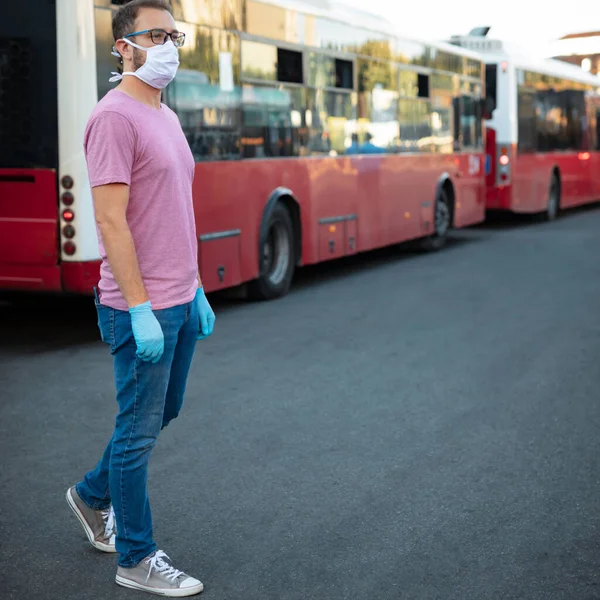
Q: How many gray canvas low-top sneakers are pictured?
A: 2